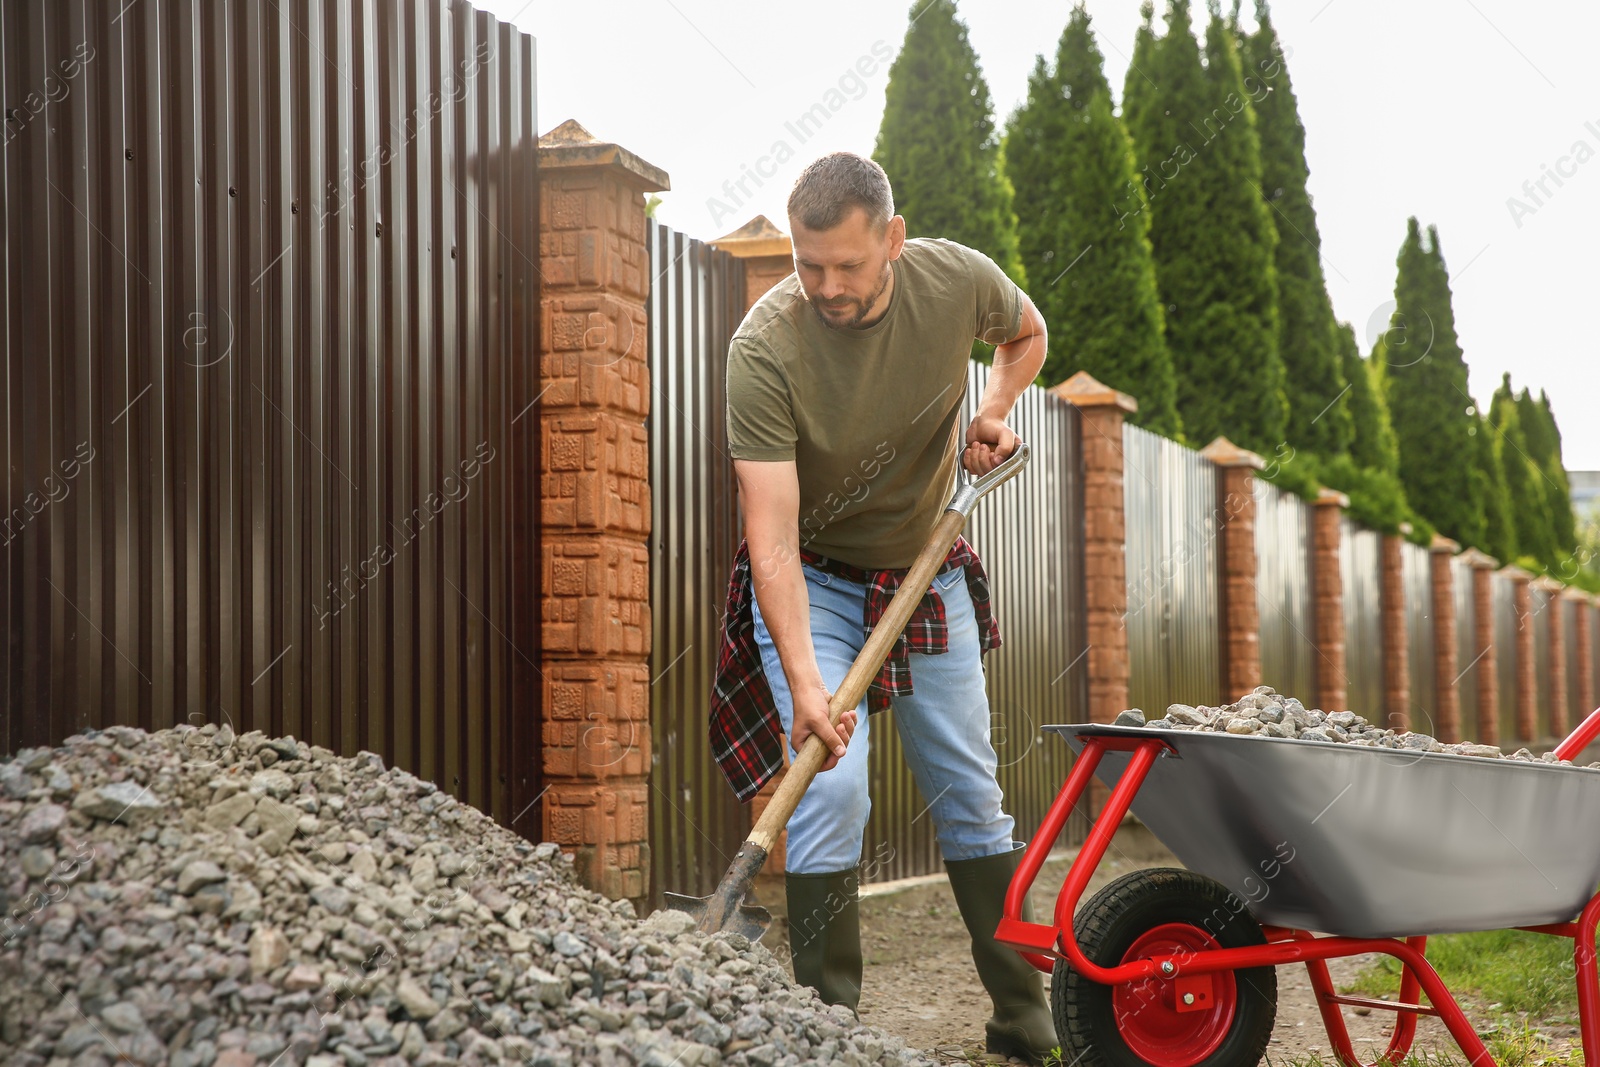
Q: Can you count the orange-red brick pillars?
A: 11